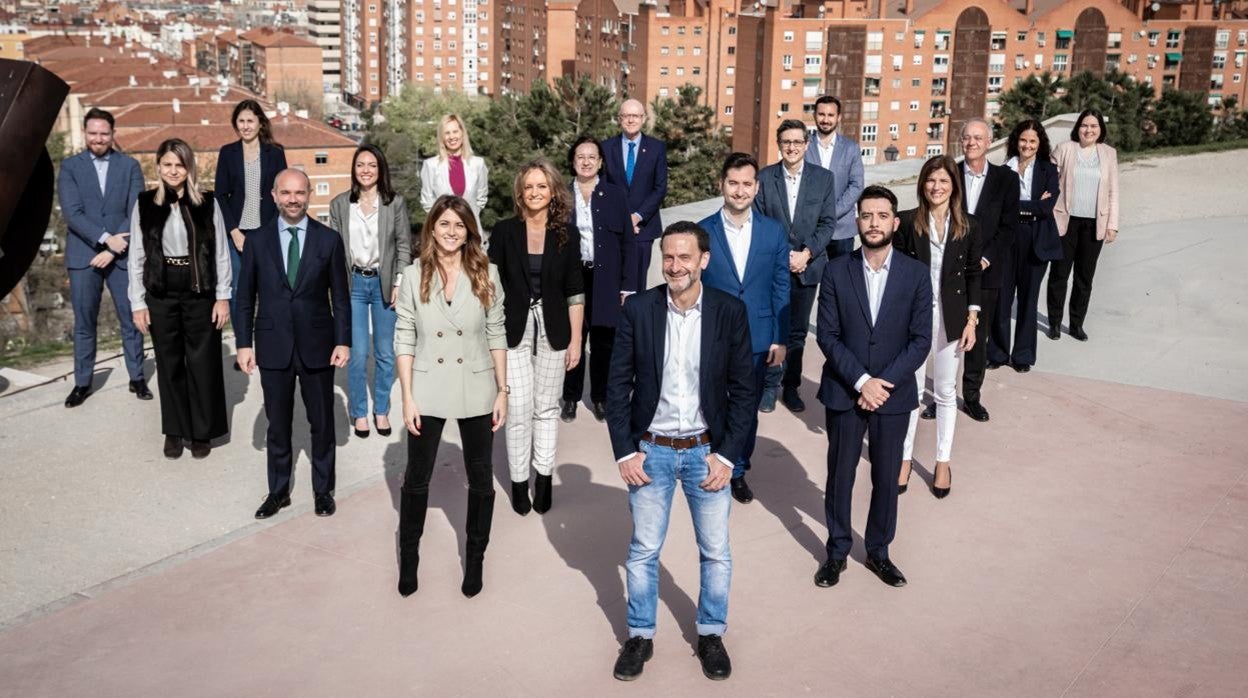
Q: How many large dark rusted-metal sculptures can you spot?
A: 1